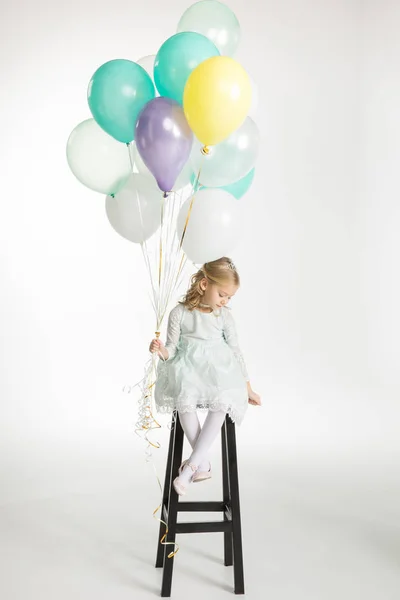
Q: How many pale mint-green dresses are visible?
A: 1